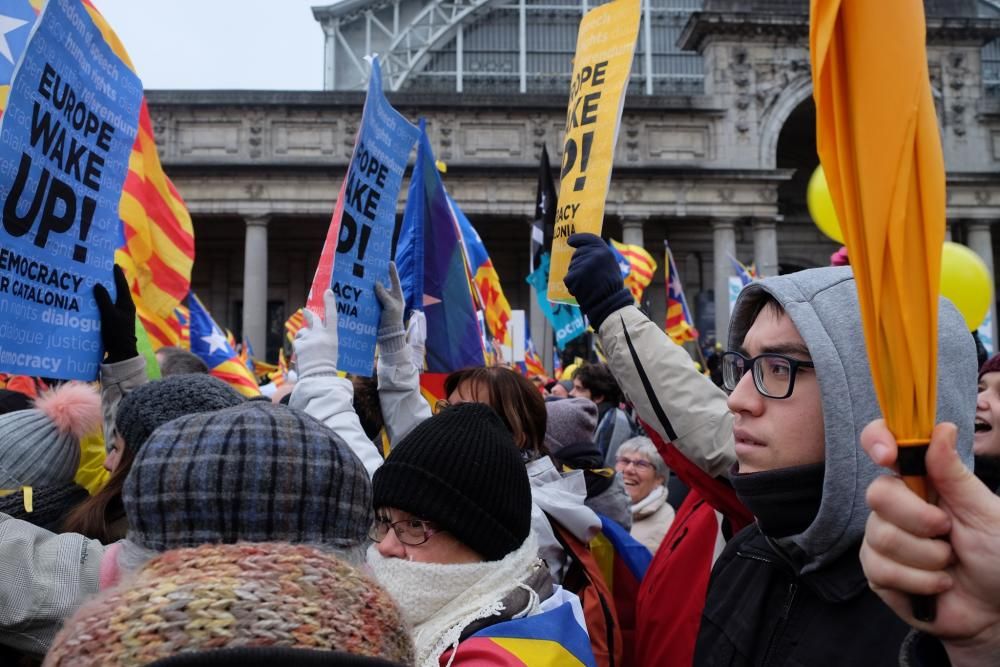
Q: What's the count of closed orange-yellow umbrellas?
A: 1